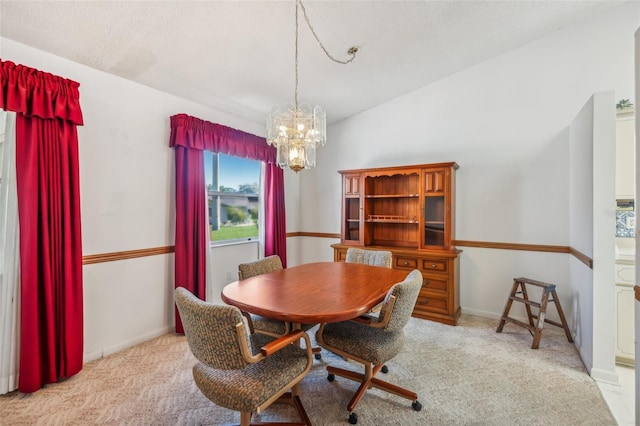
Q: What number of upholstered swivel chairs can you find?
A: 4